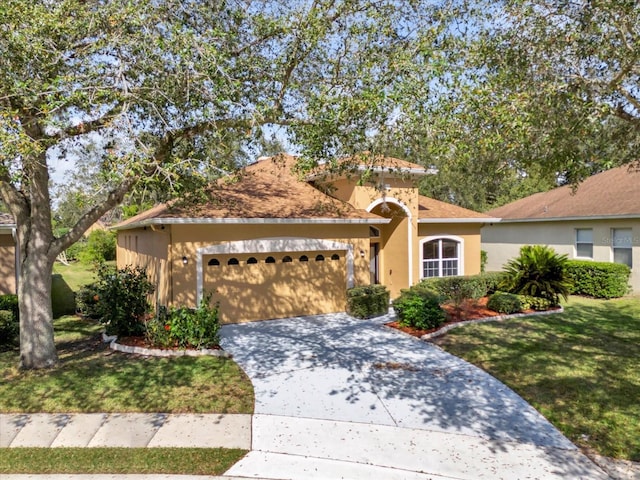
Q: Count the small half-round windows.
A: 8